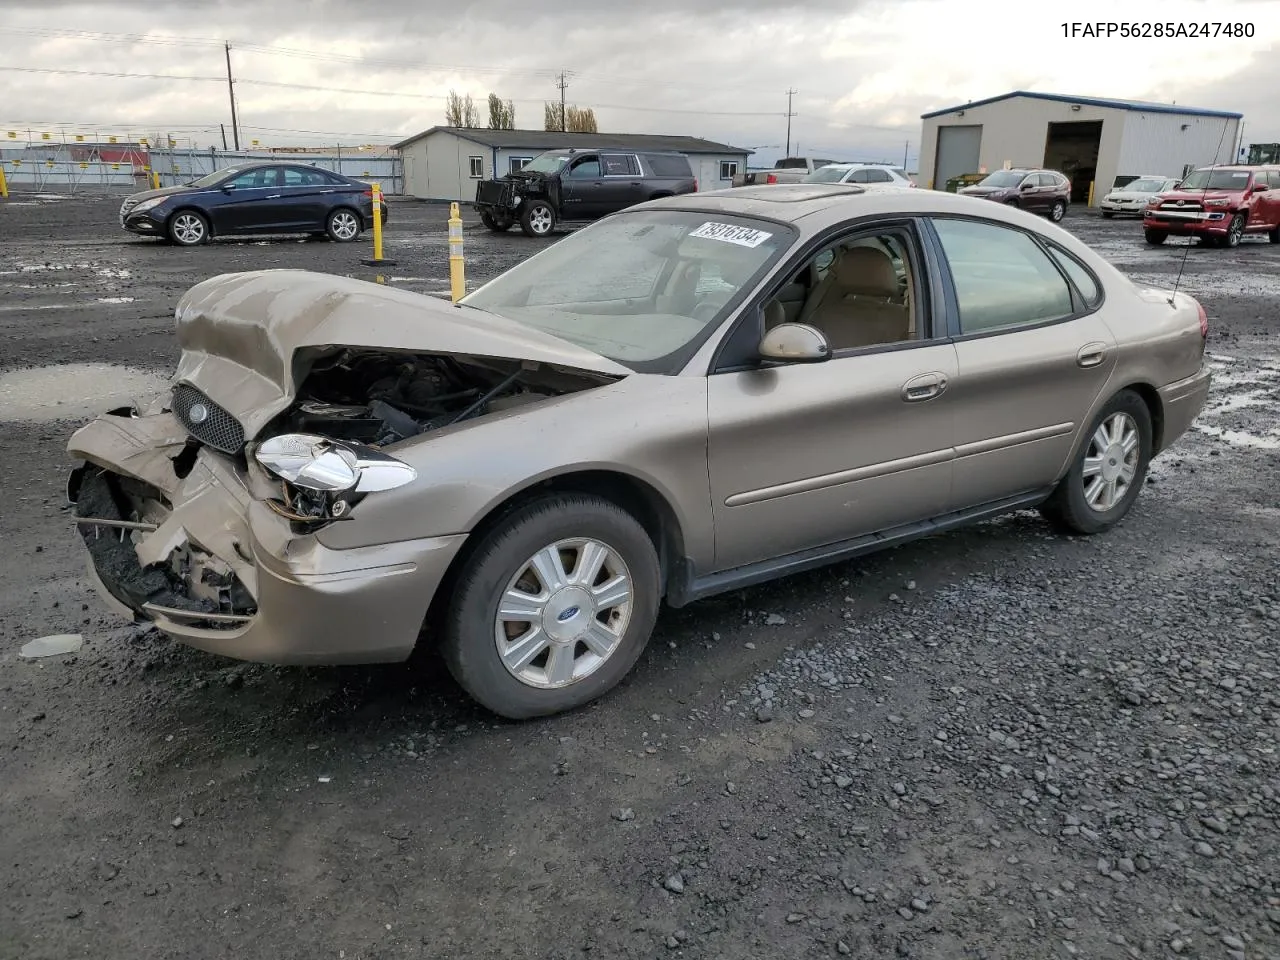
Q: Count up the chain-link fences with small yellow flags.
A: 1